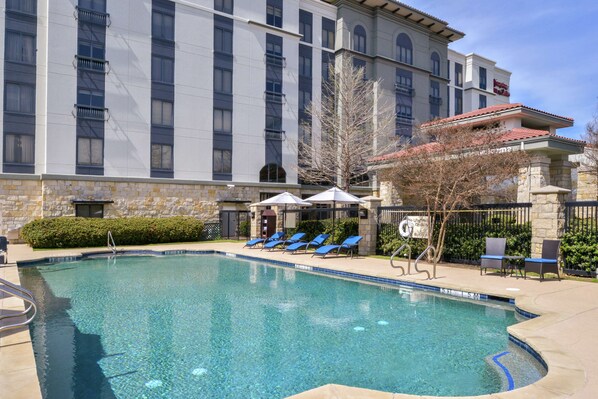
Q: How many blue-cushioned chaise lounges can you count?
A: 4